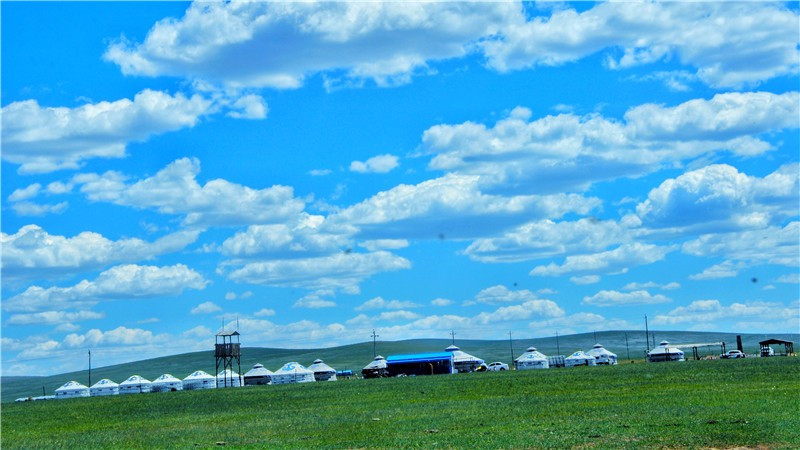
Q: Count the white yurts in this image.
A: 15